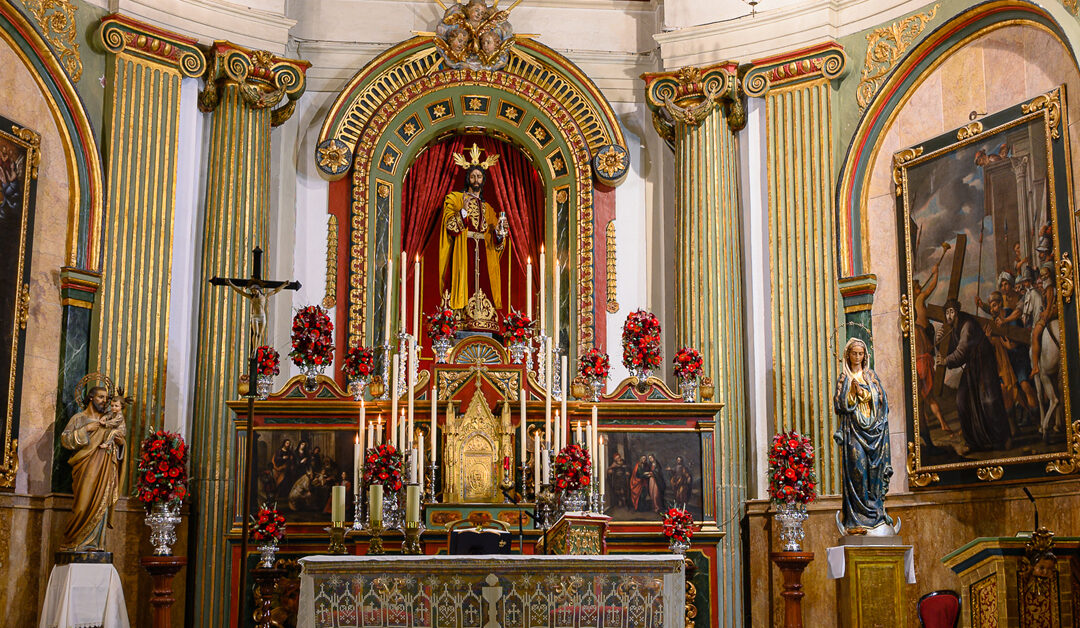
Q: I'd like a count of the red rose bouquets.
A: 14